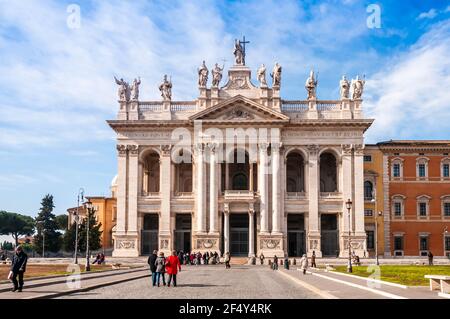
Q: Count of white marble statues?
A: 11